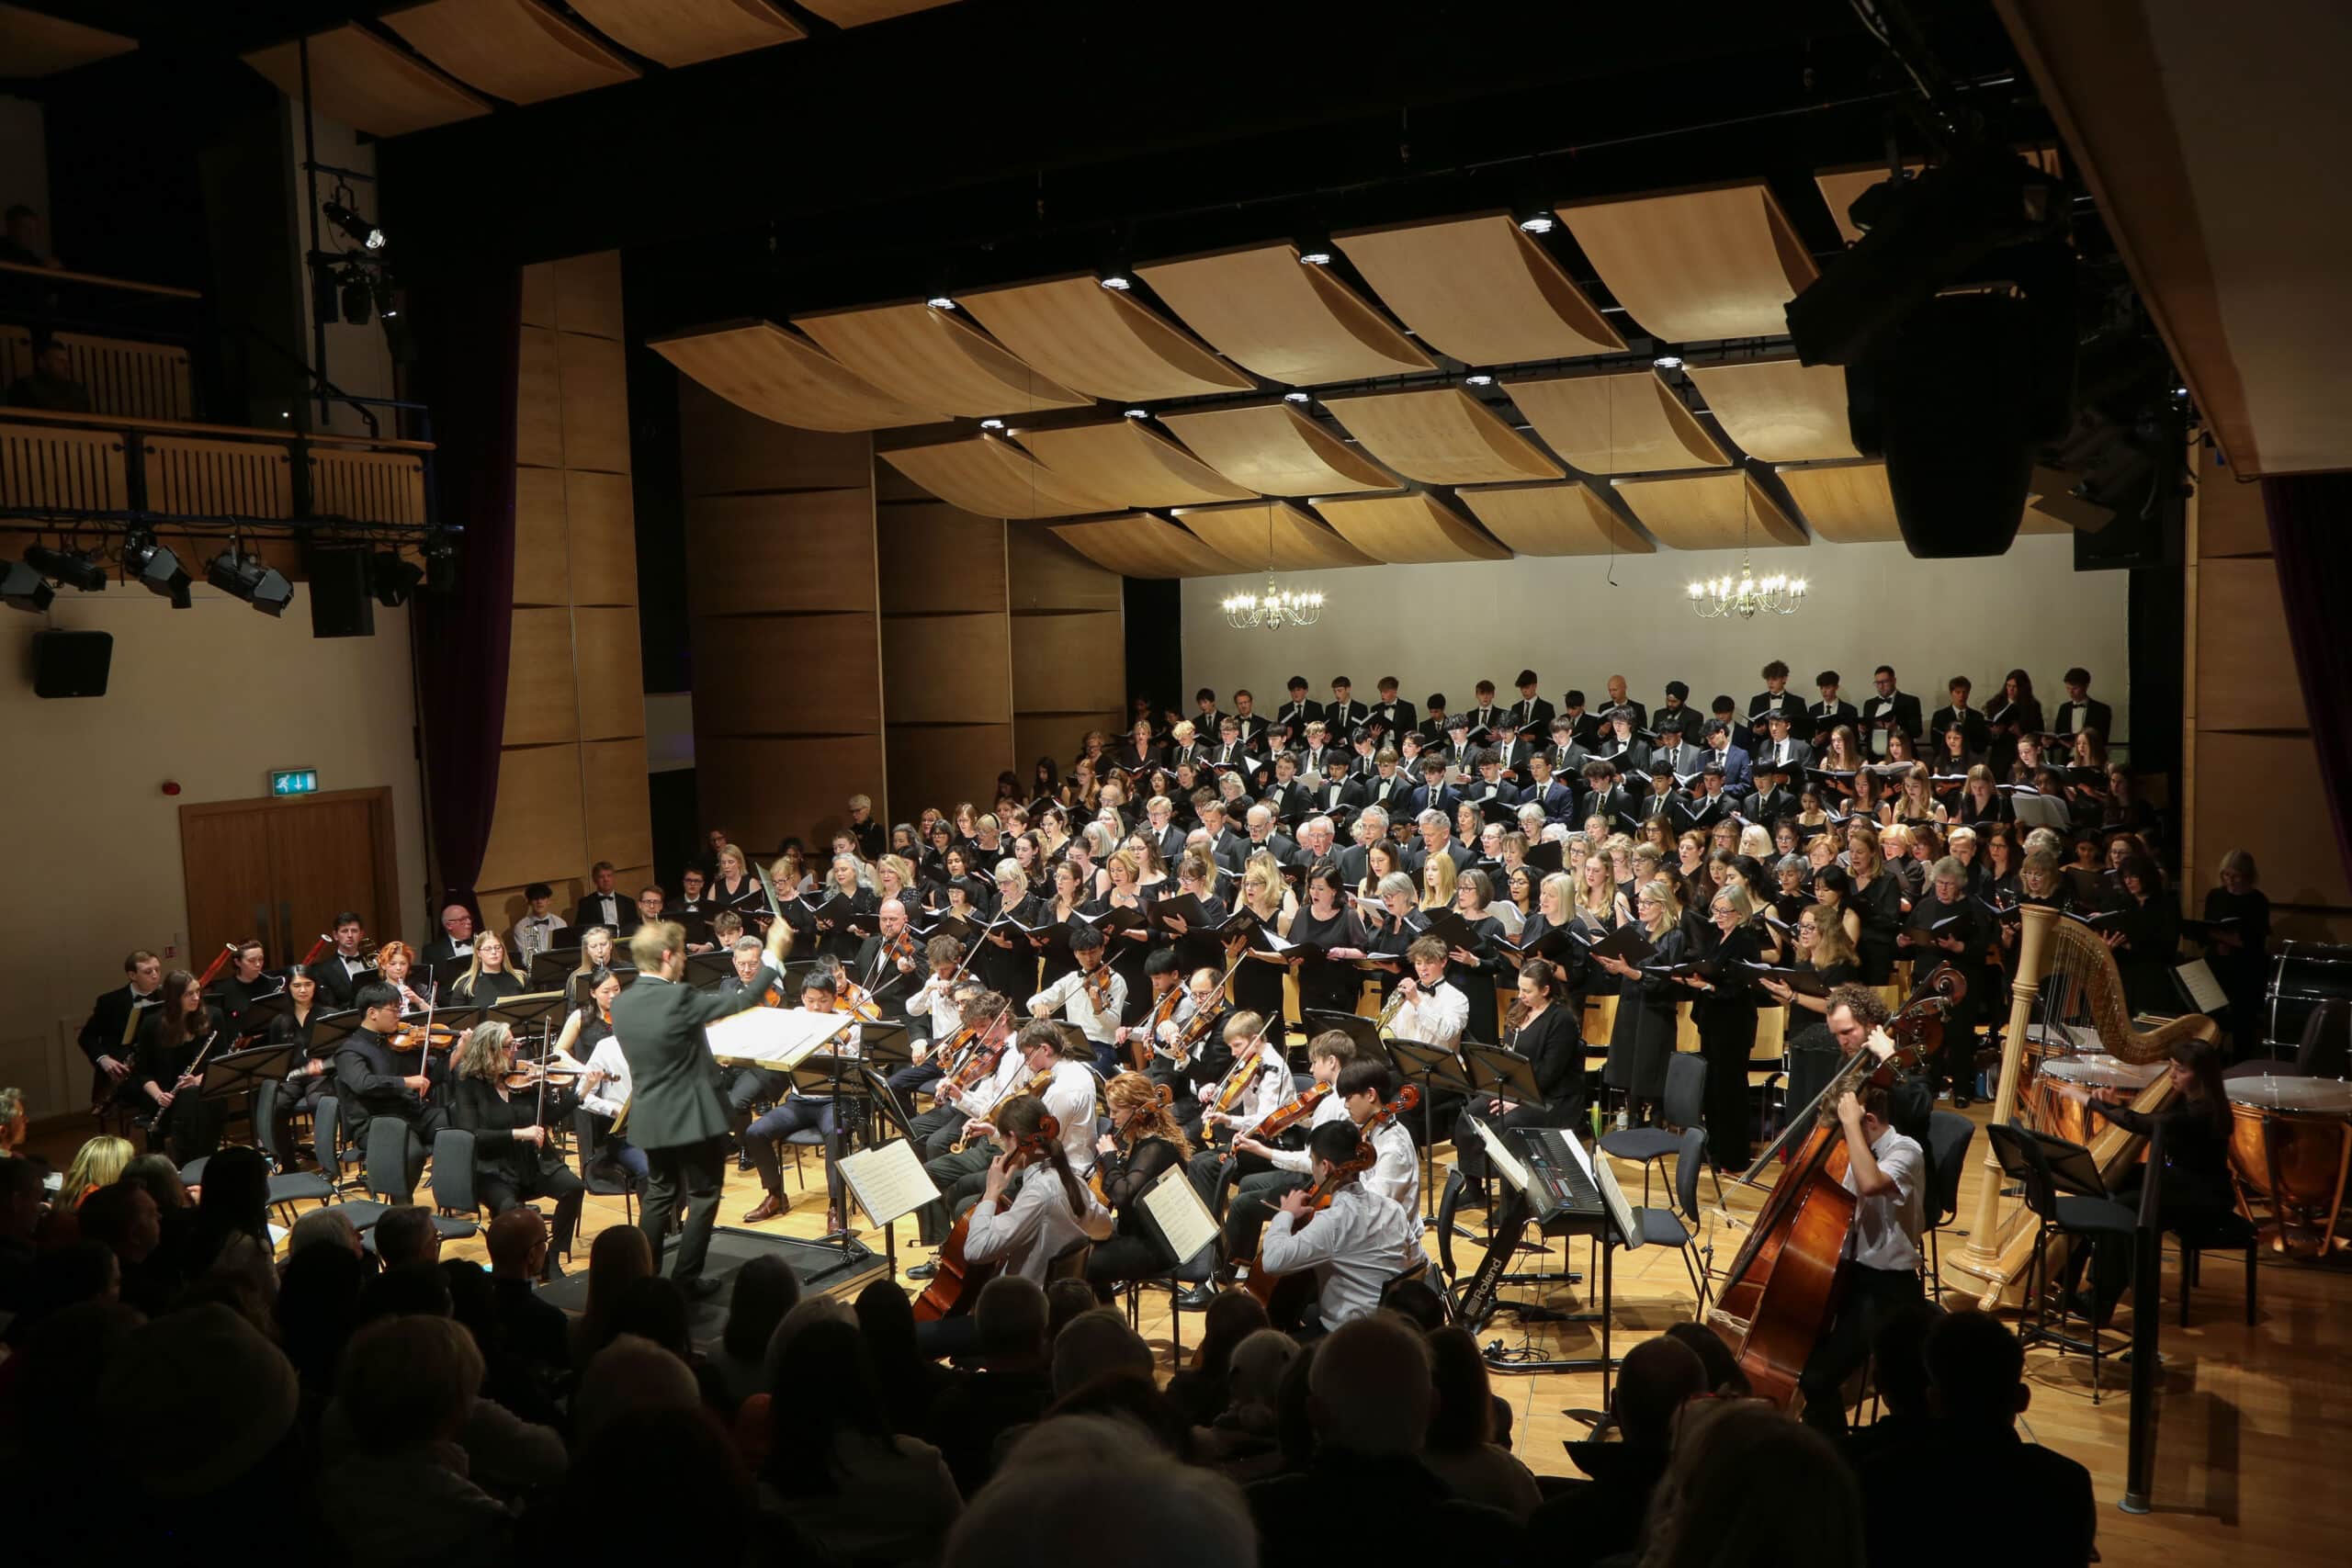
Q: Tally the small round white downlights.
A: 9